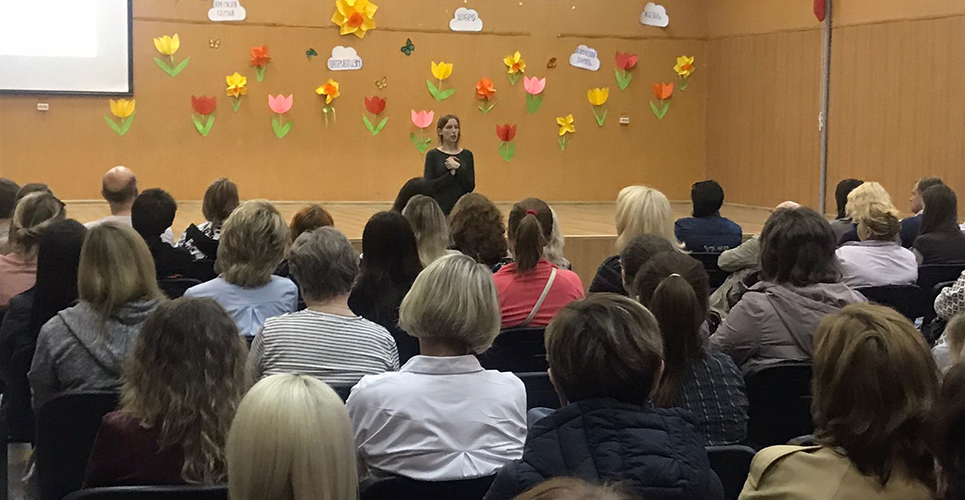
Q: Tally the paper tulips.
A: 12